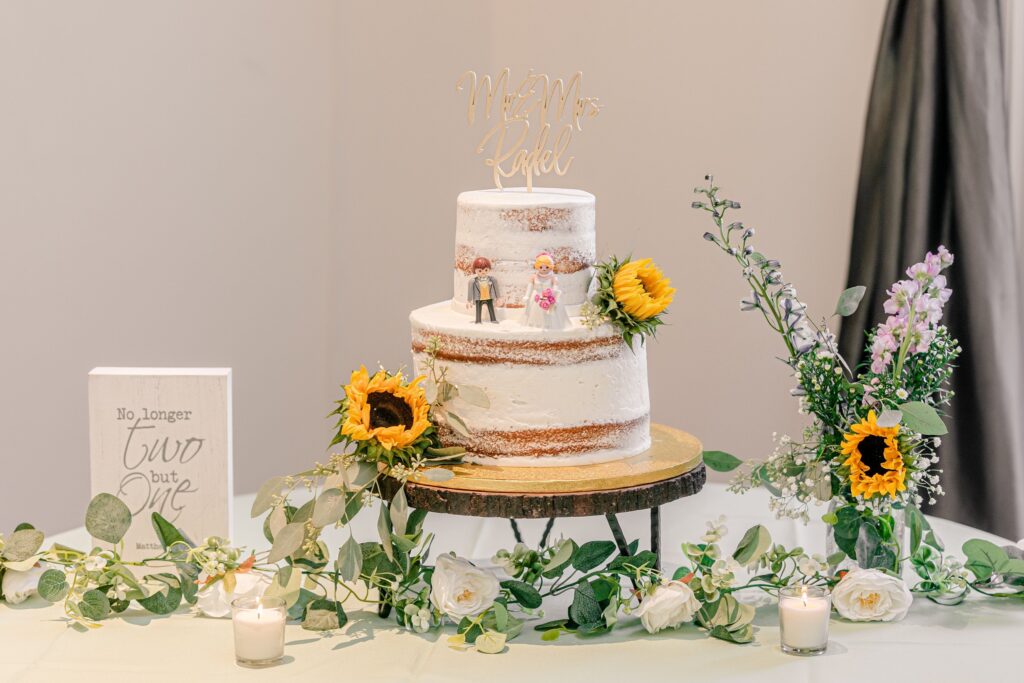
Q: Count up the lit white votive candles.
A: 2